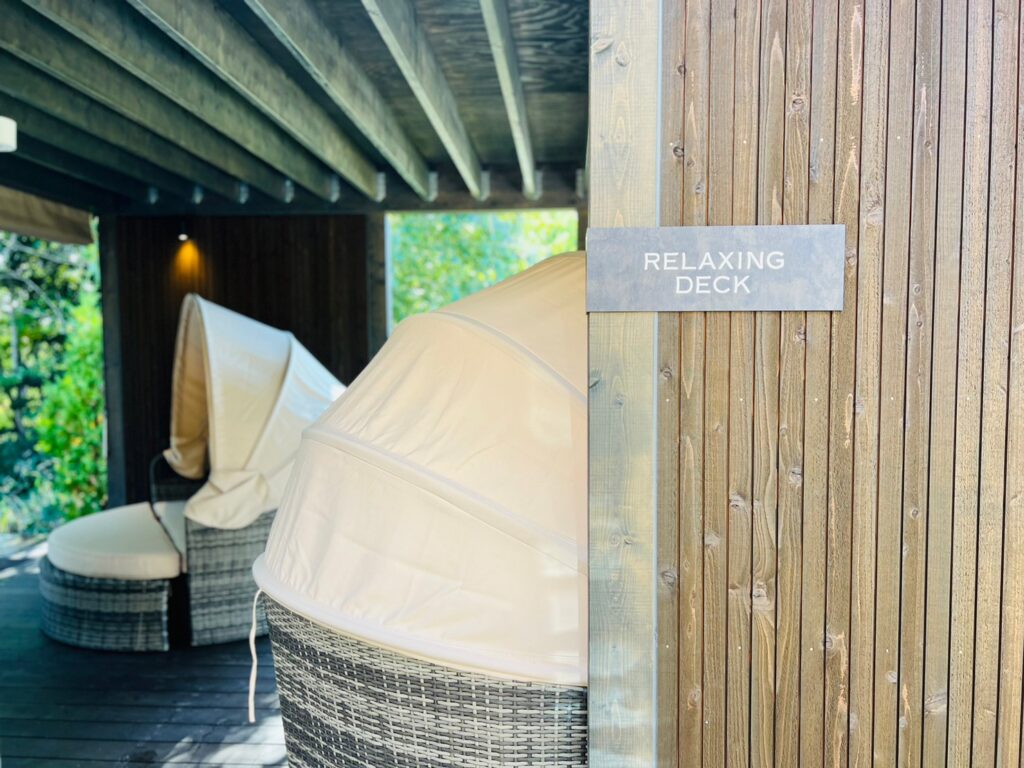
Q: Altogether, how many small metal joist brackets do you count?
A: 10